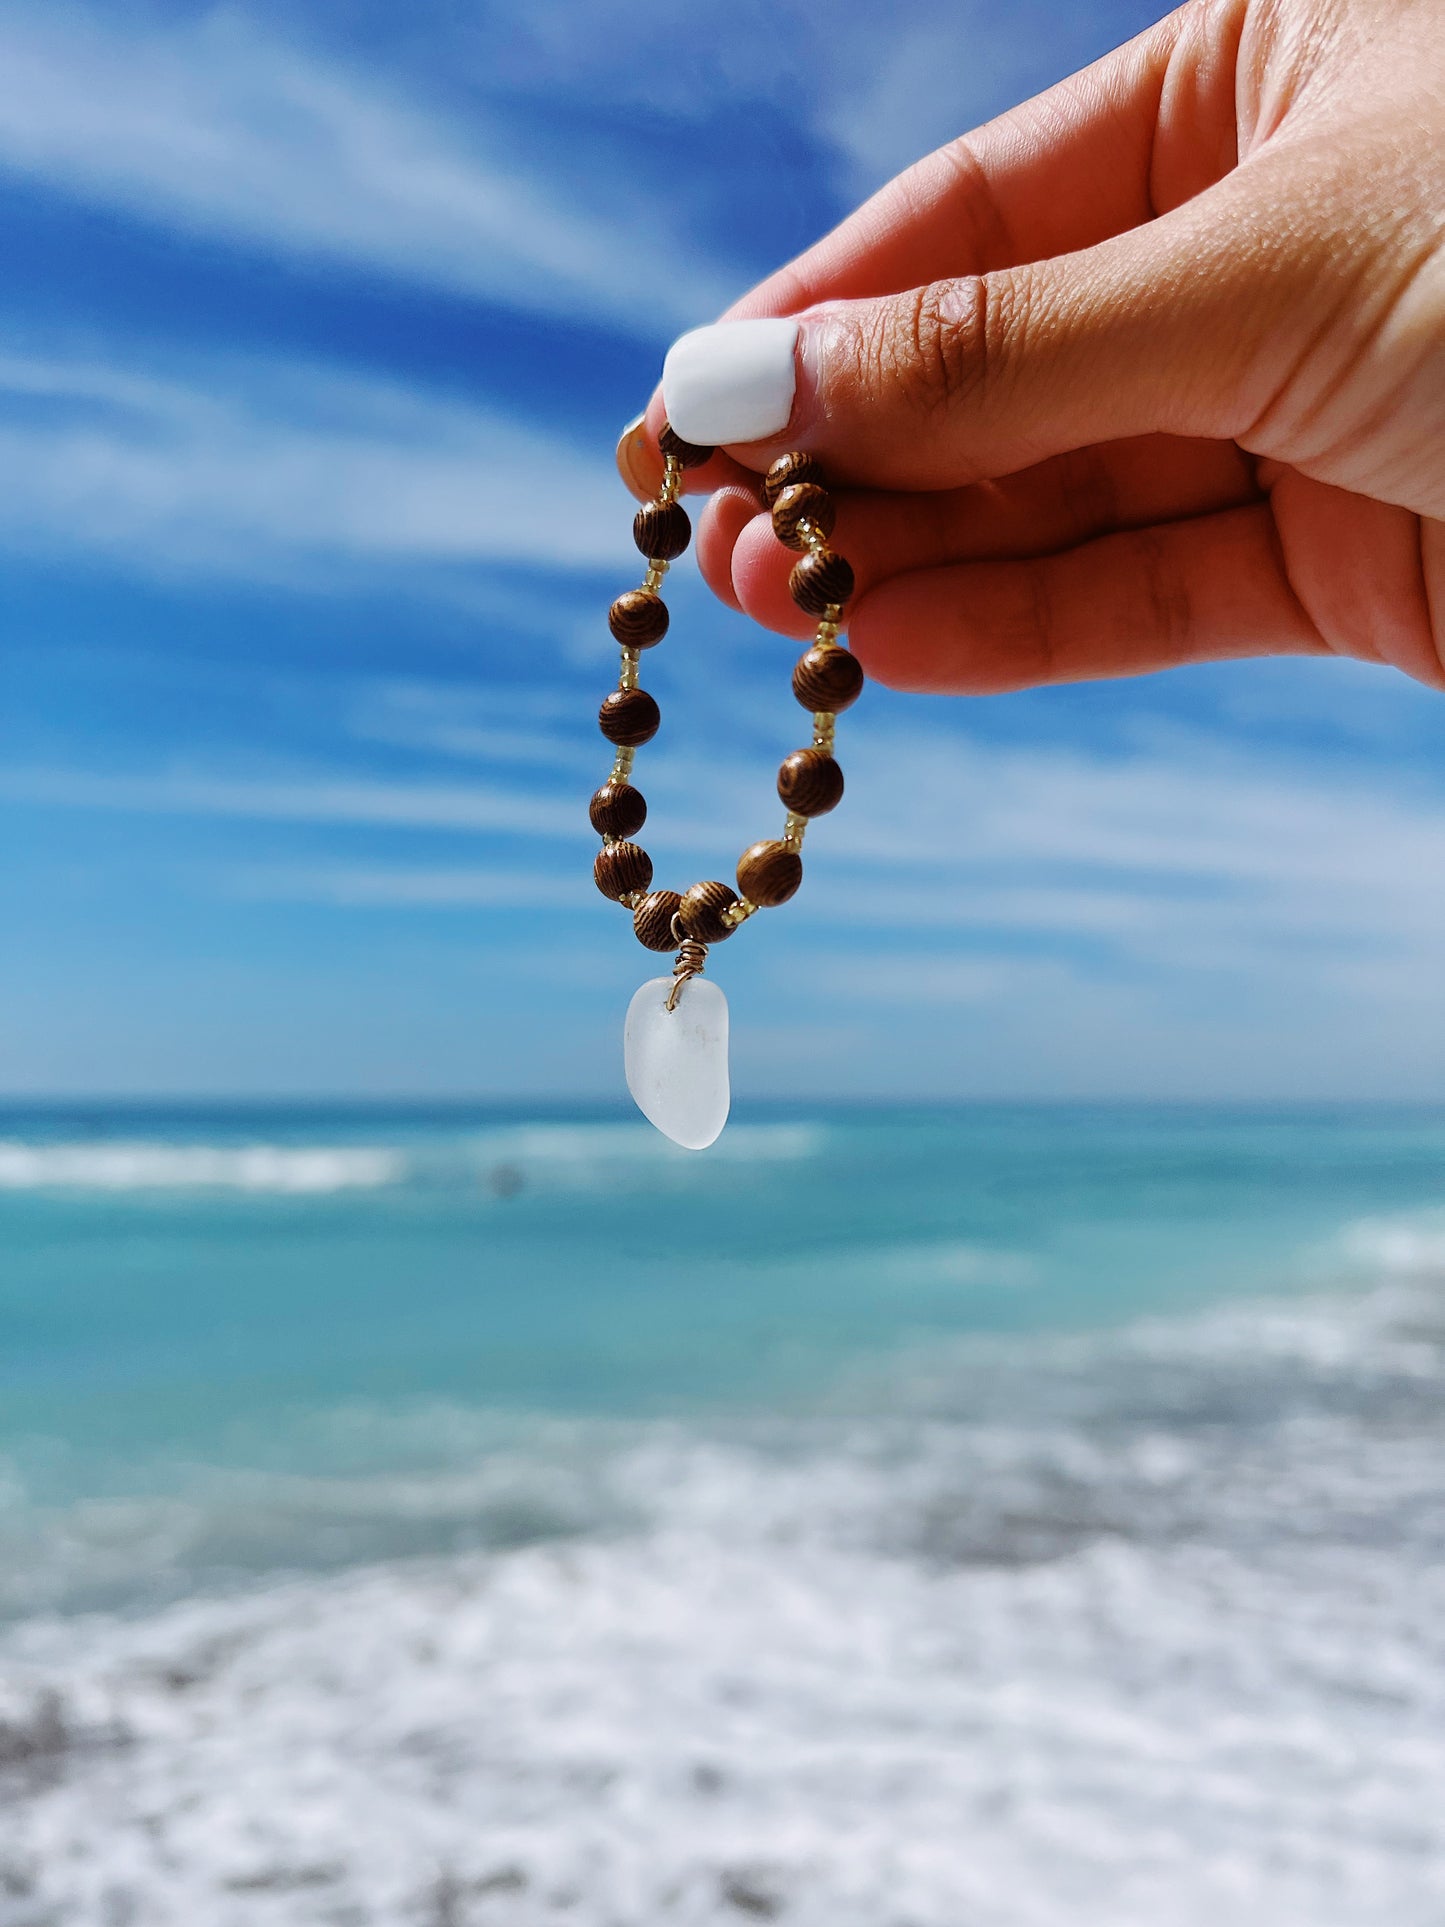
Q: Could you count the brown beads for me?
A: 14